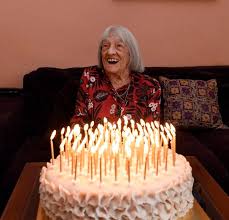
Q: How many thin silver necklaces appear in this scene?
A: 2